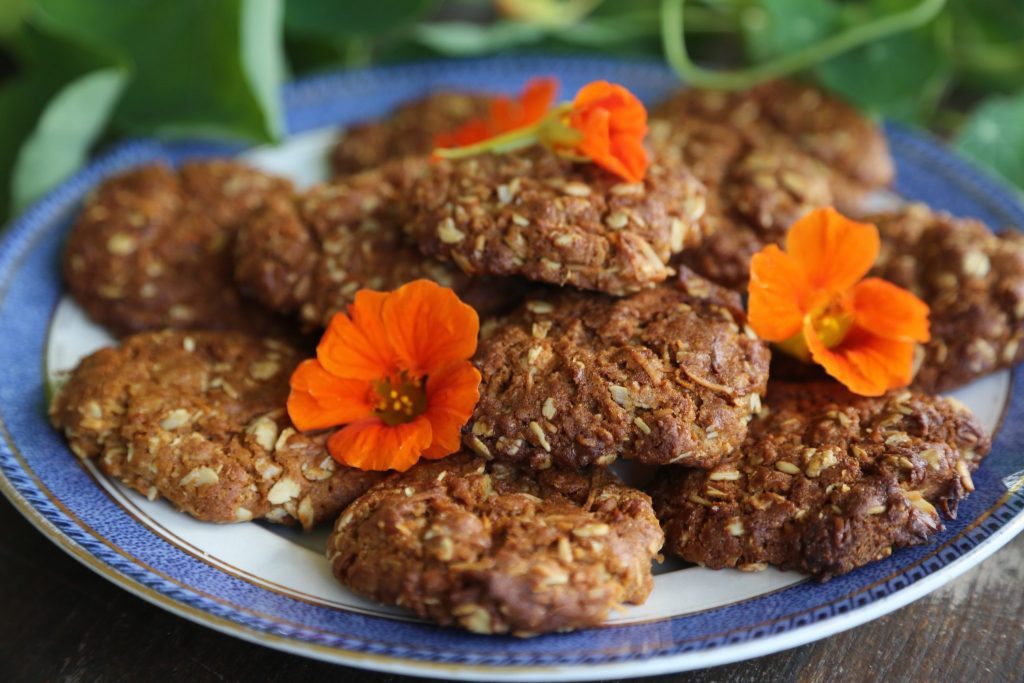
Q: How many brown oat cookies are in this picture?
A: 11